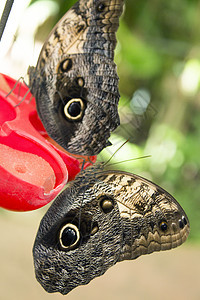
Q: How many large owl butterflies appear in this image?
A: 2